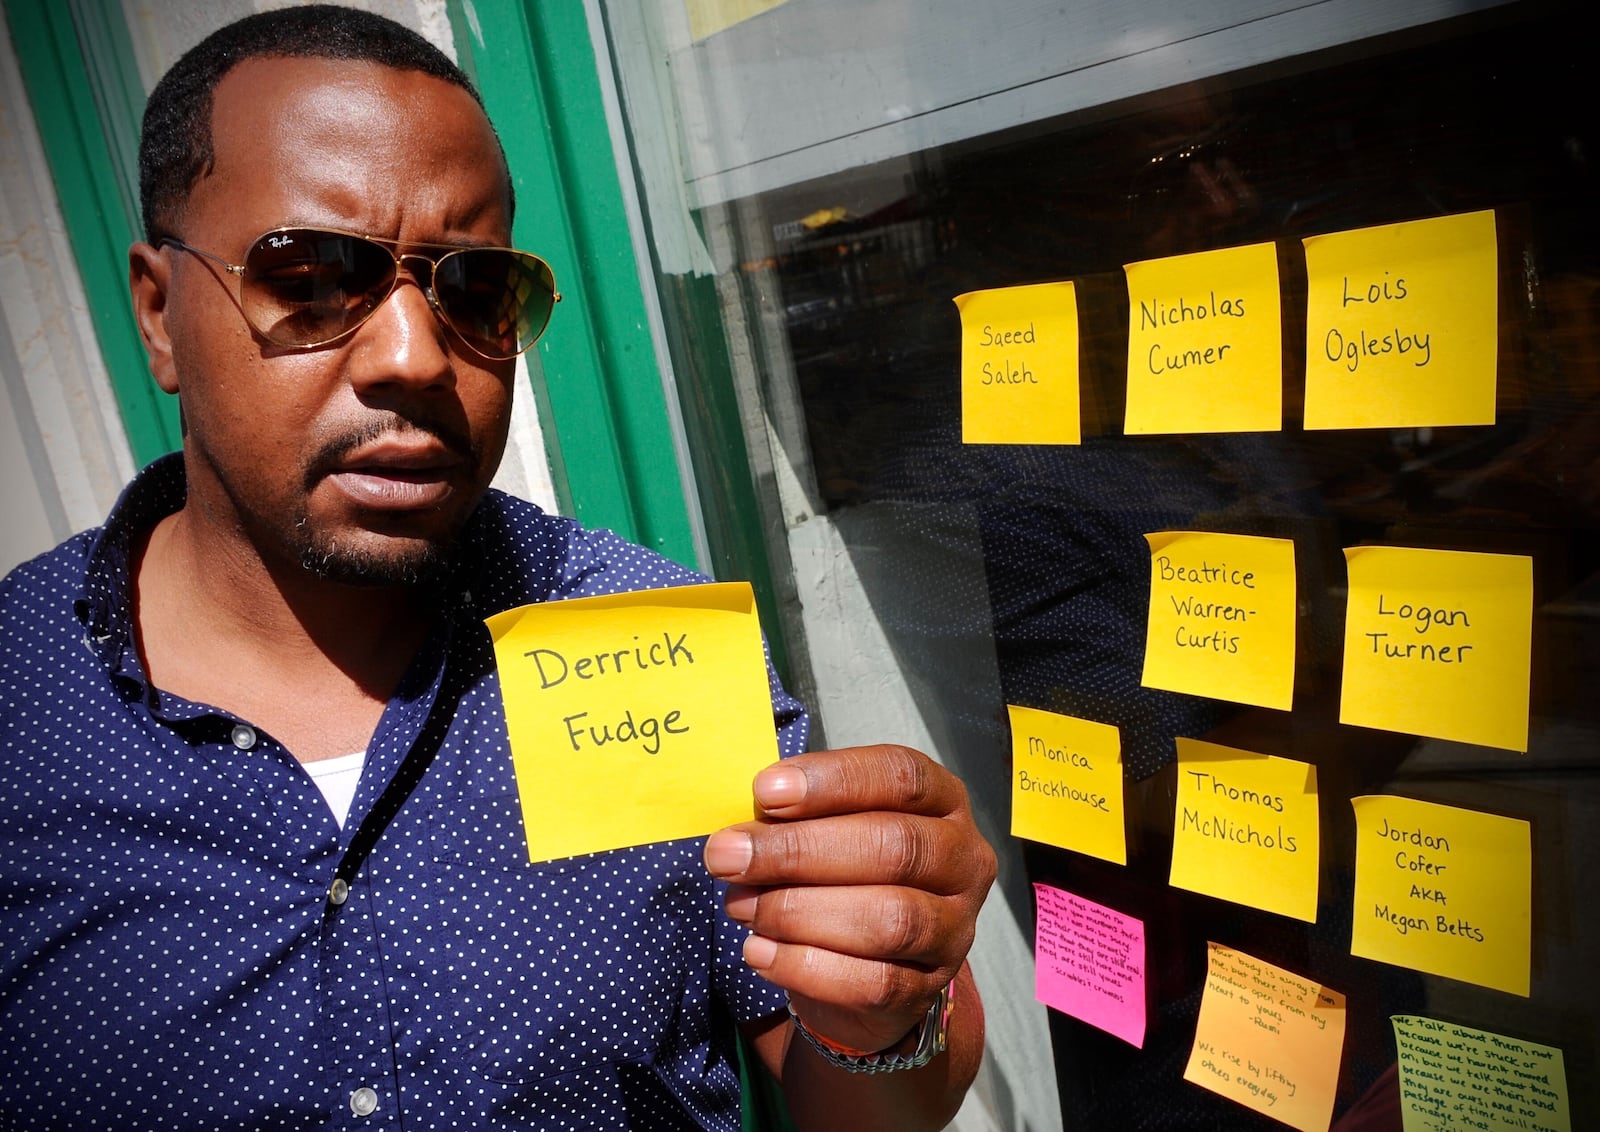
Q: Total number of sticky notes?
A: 12